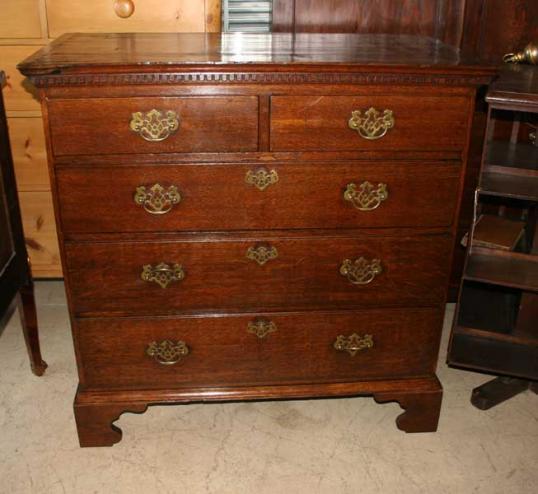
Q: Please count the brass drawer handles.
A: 8